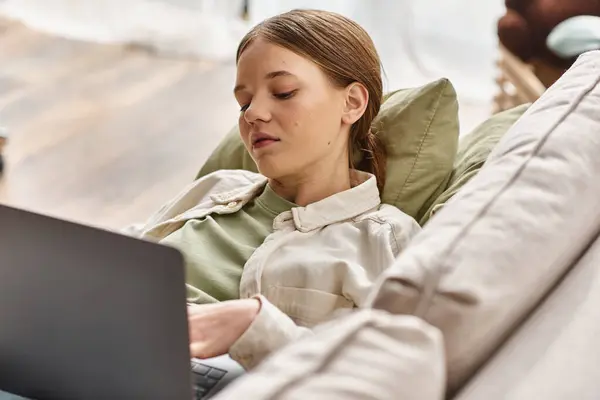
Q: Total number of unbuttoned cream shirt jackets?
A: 1